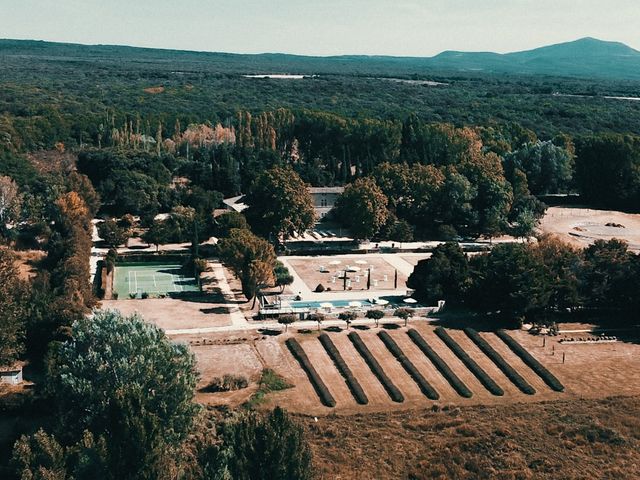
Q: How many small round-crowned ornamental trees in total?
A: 5